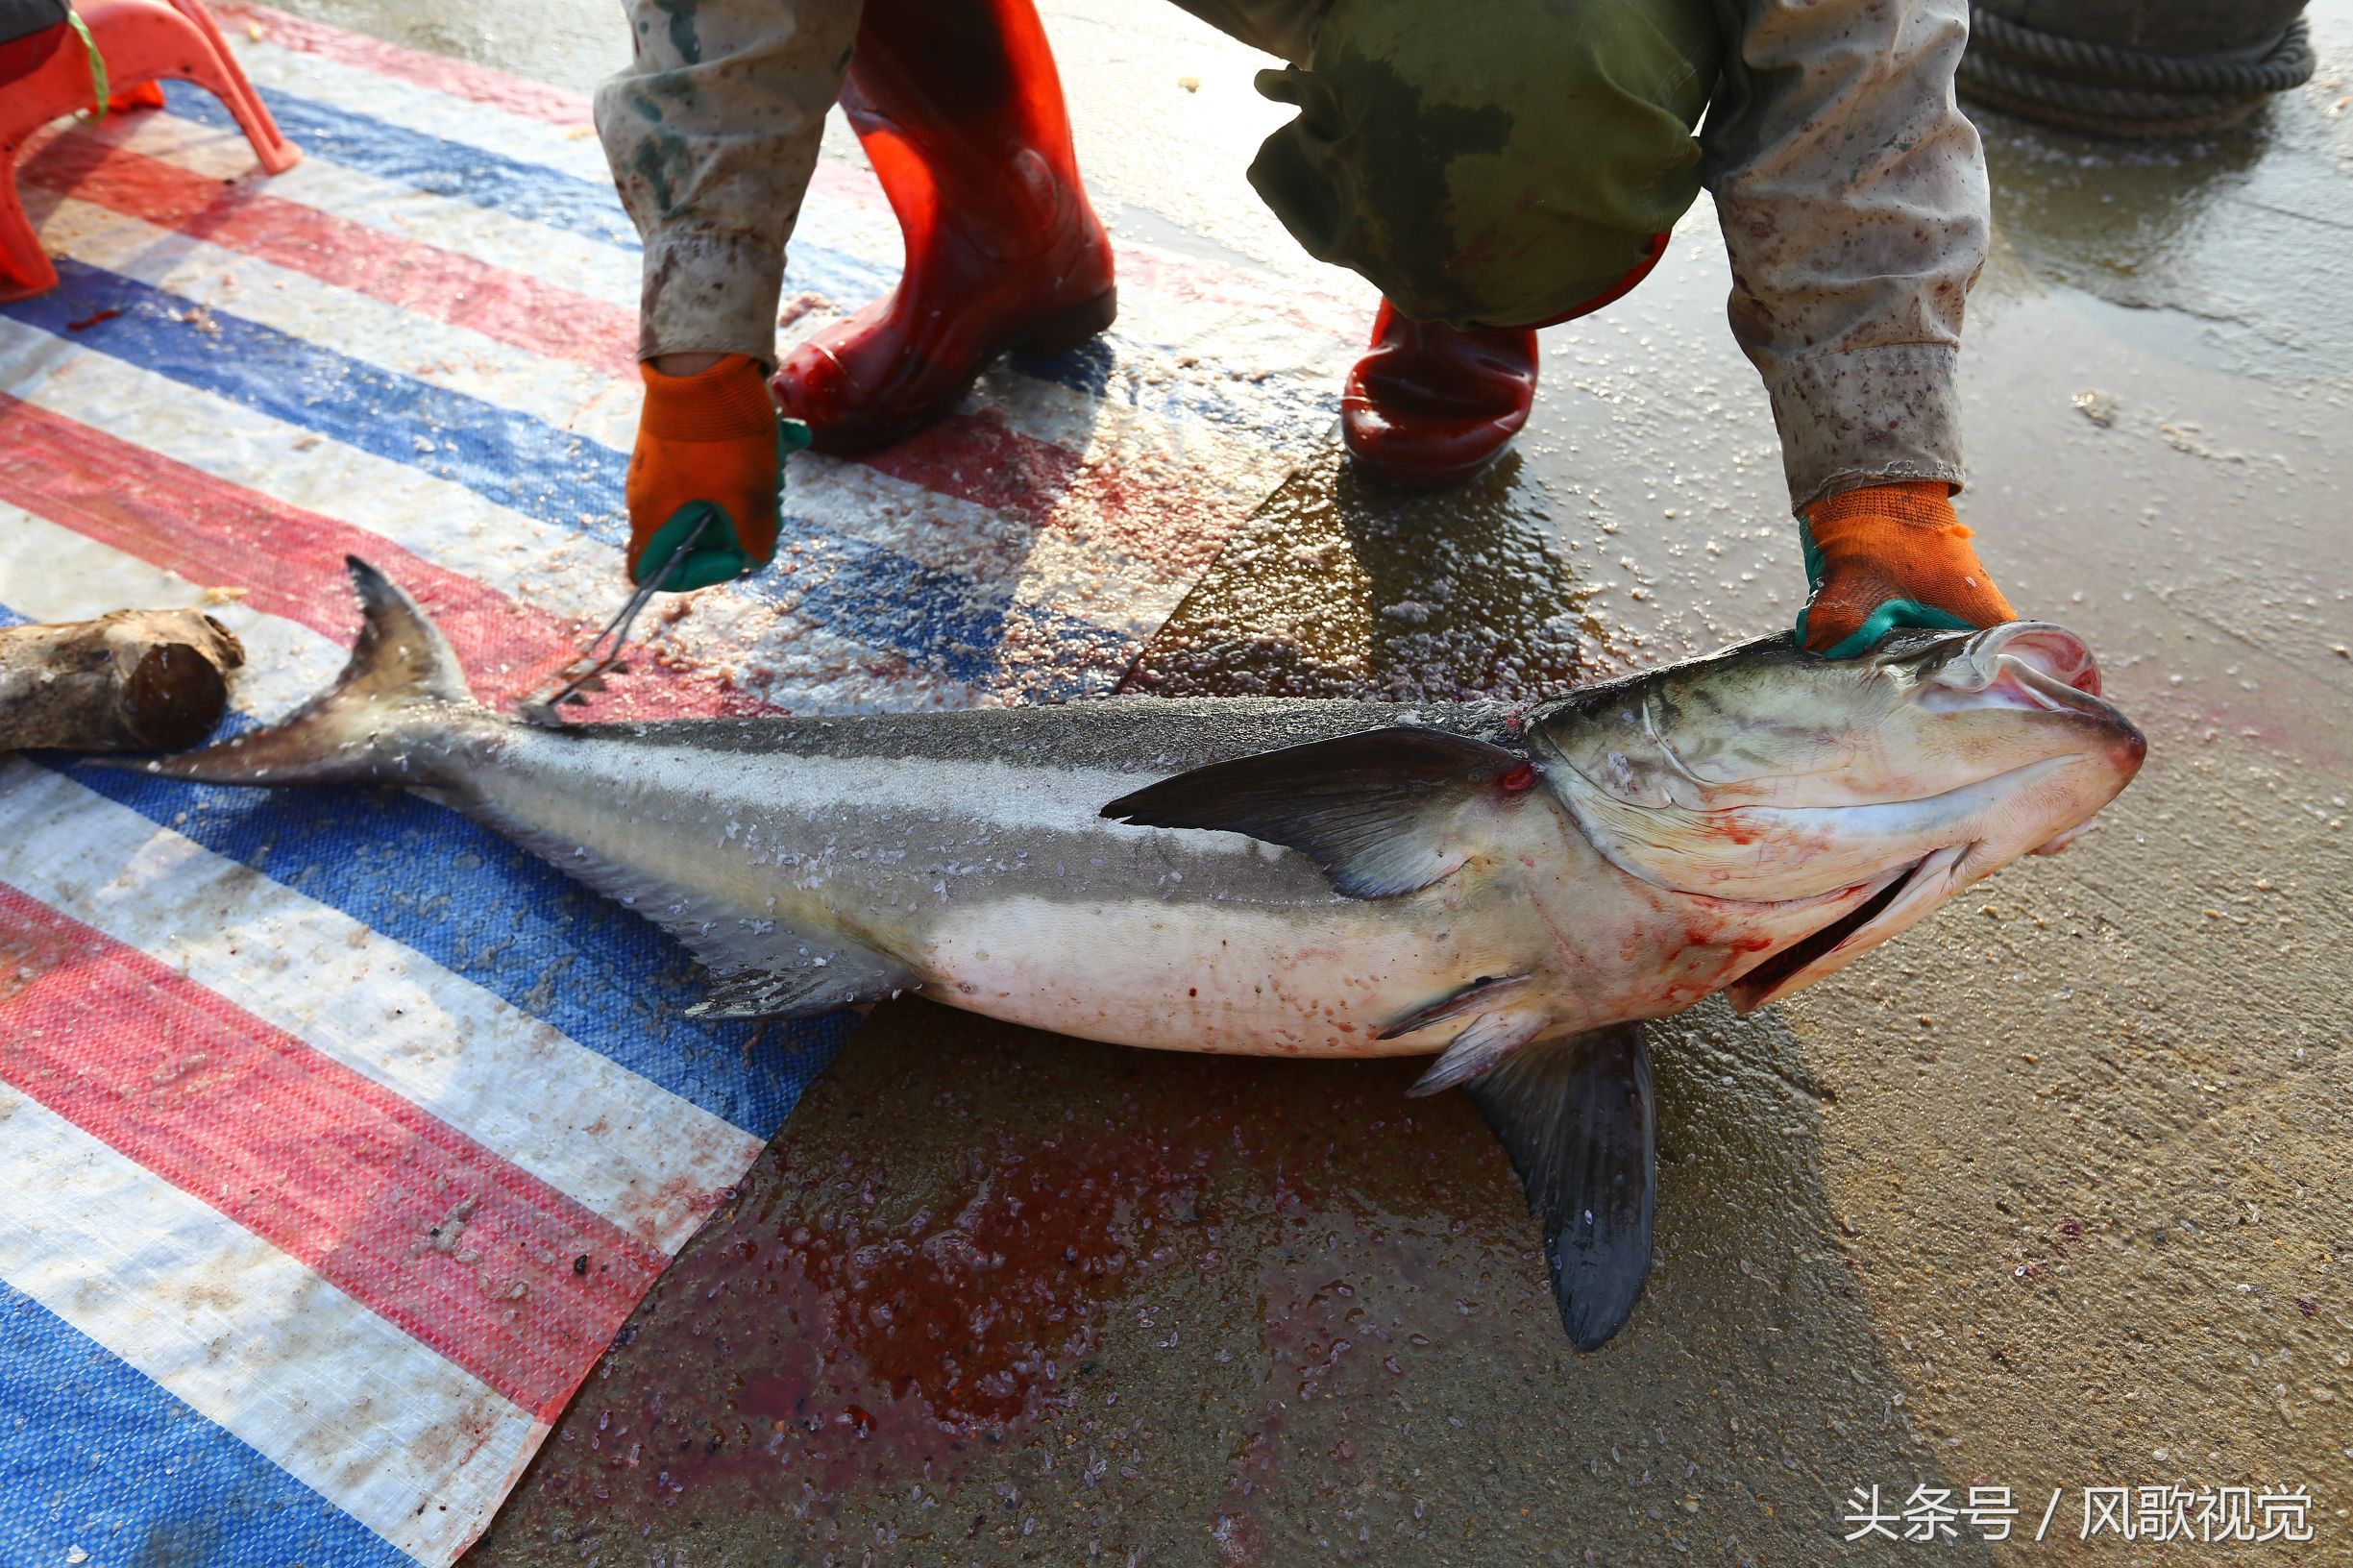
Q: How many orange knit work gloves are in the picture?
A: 2